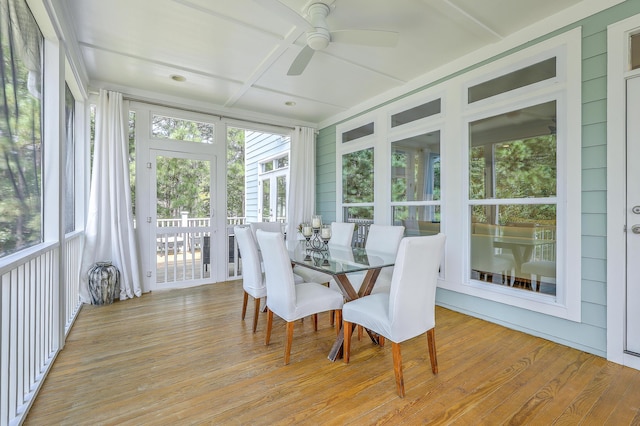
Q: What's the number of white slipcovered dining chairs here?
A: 6